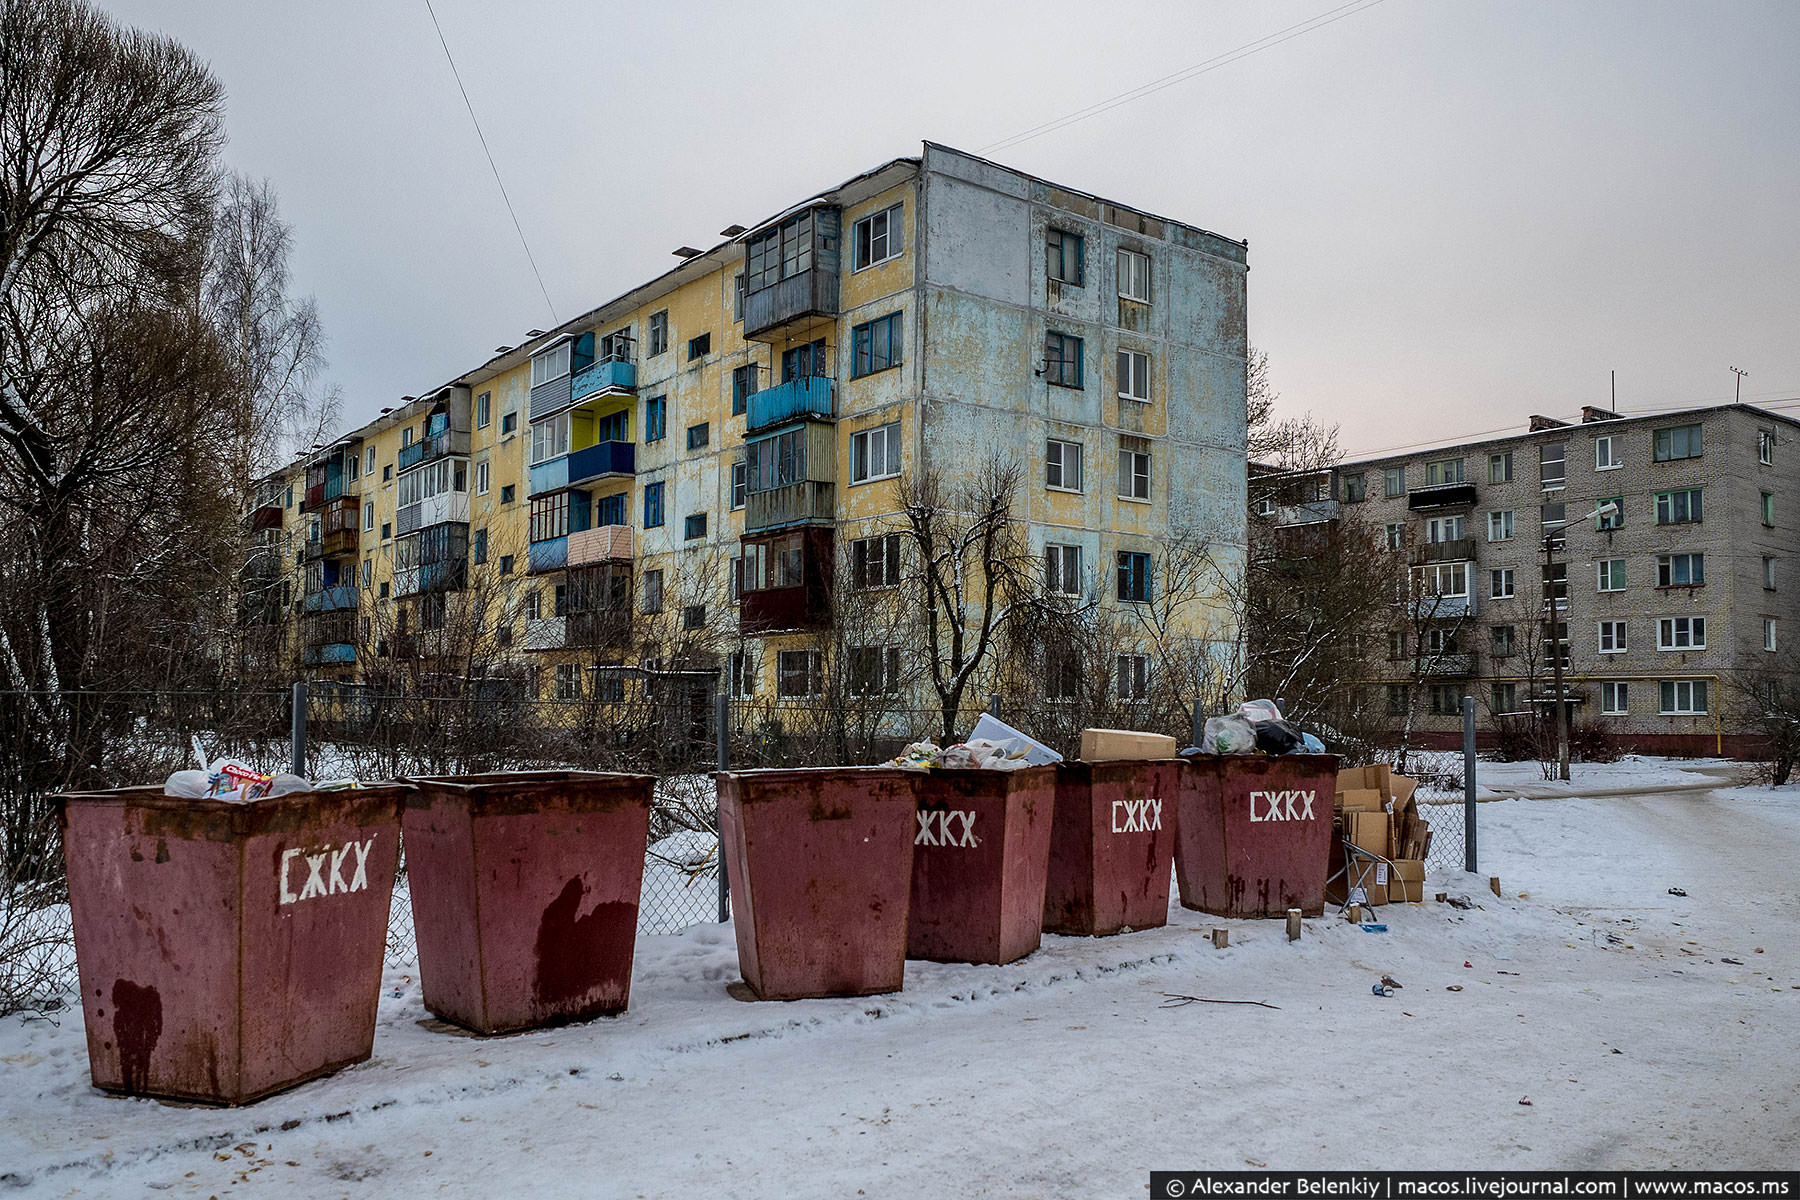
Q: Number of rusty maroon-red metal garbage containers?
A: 6